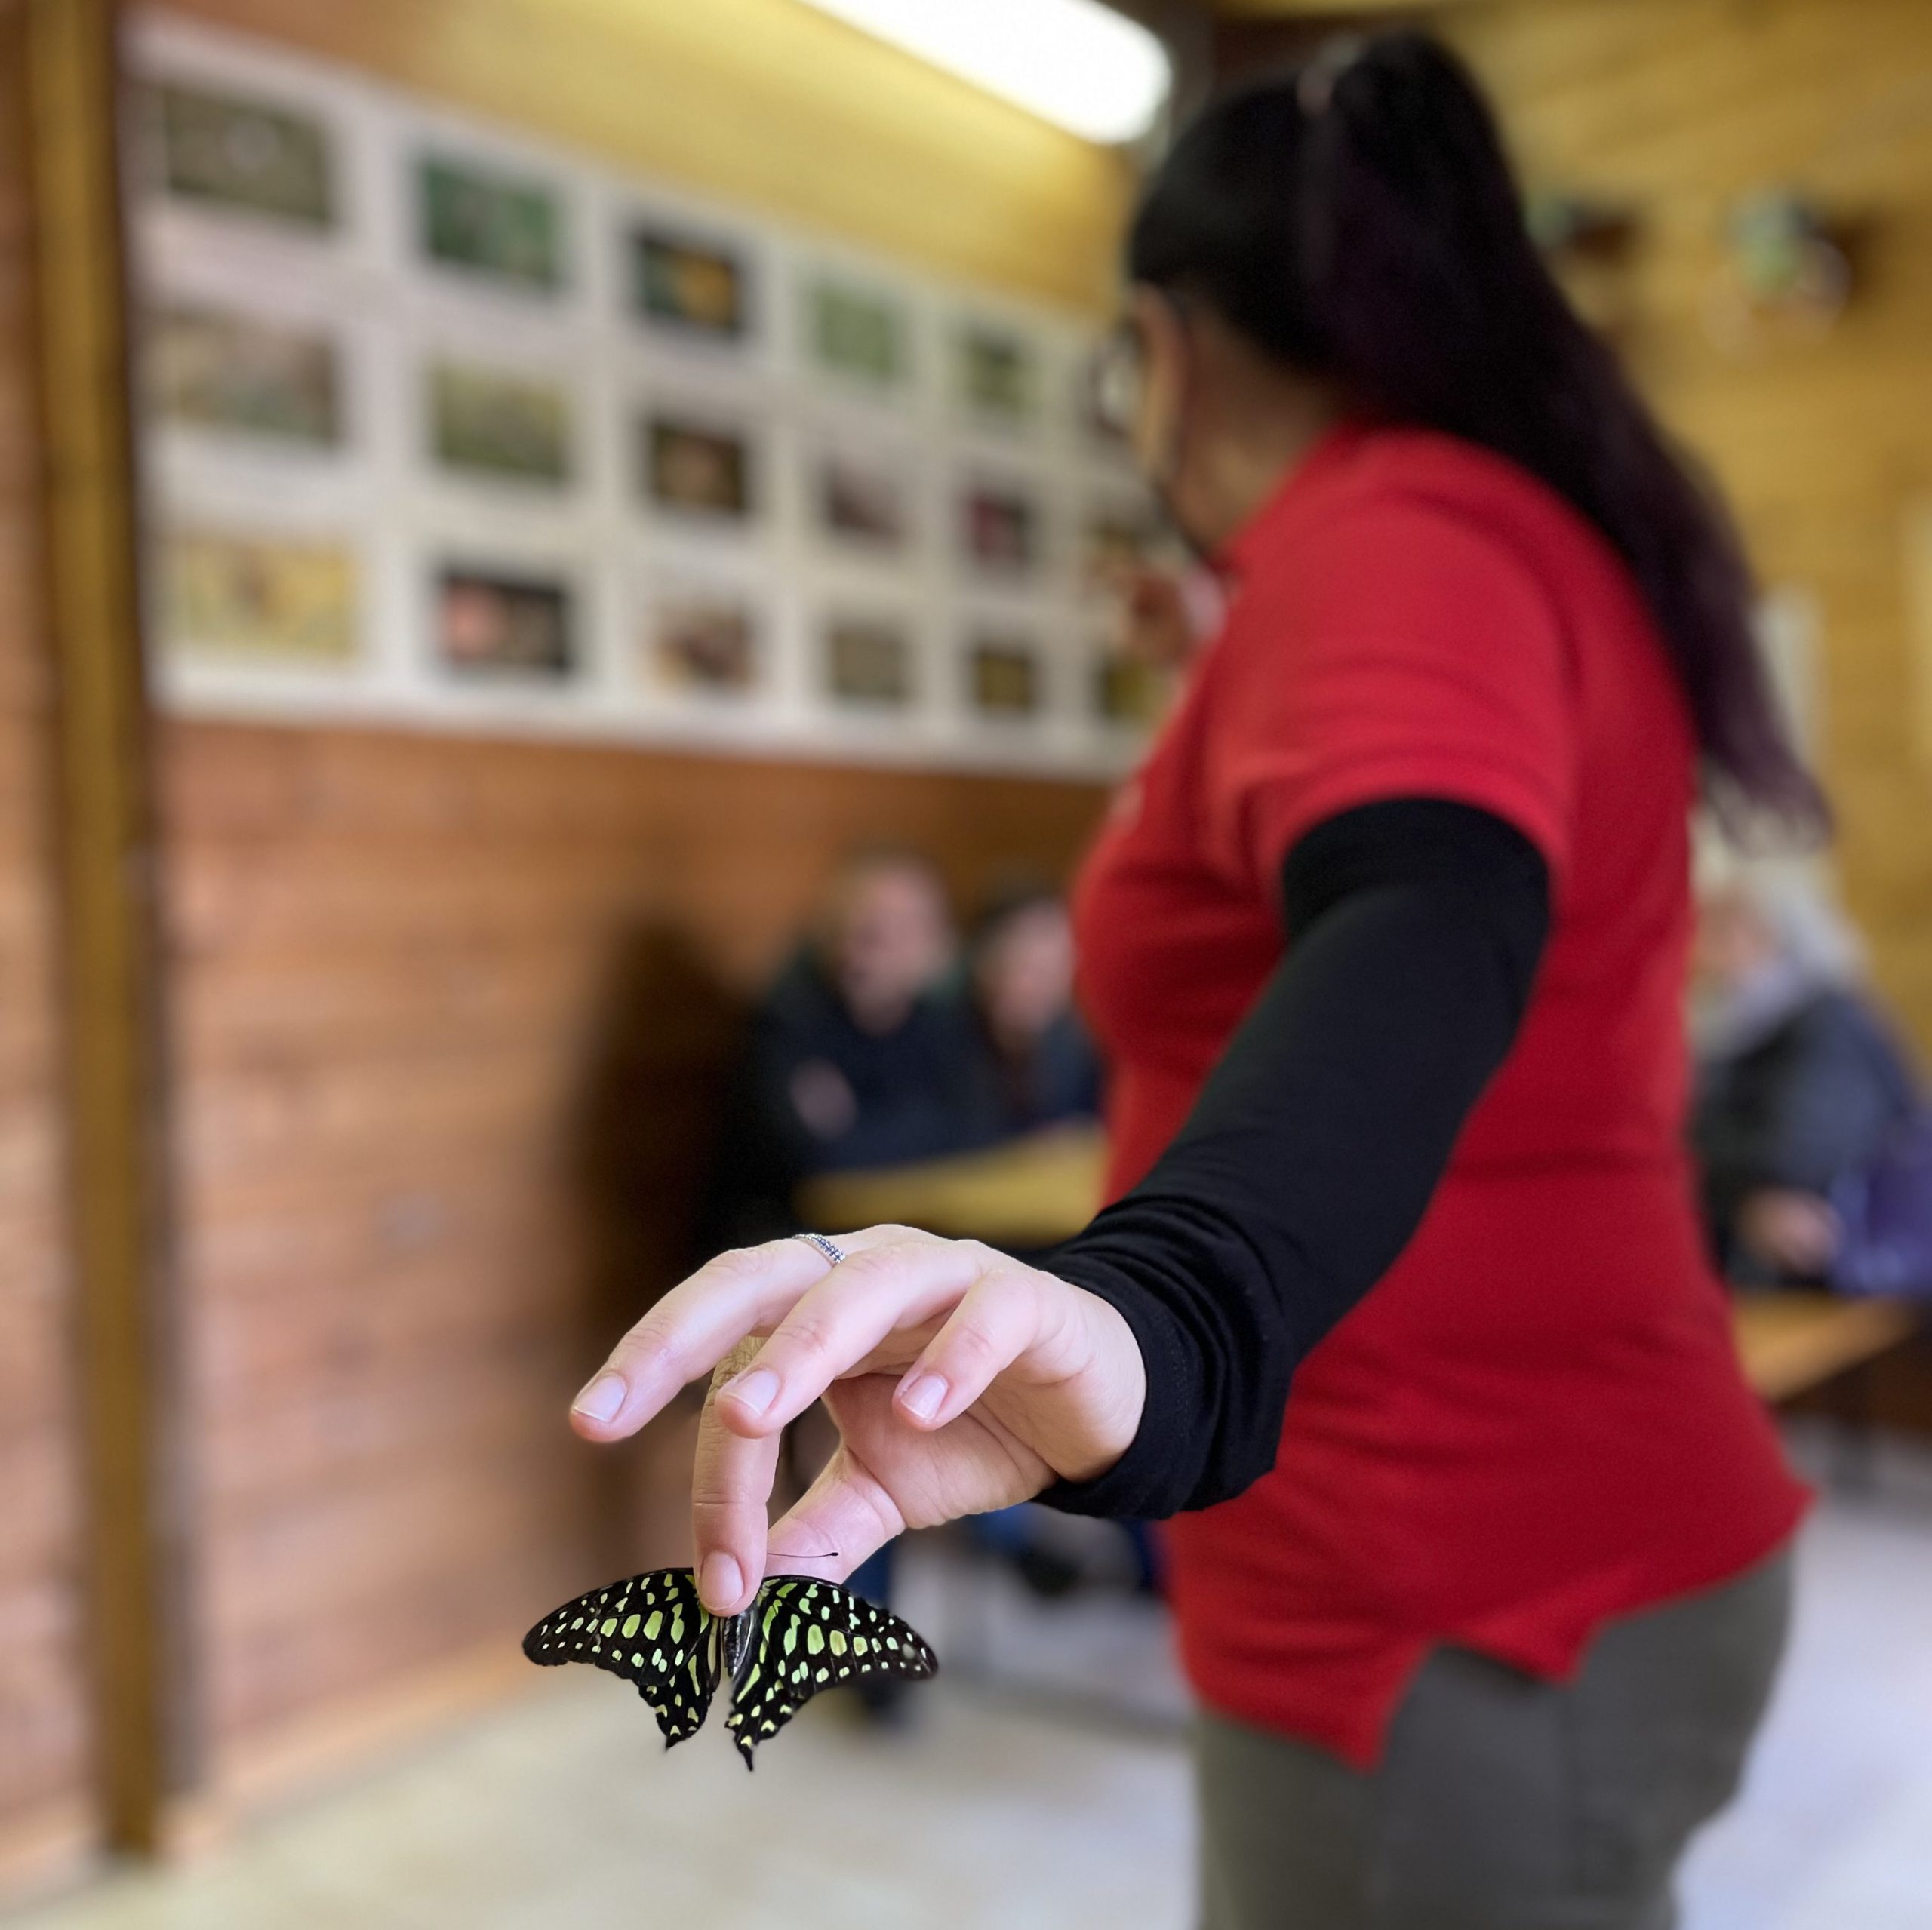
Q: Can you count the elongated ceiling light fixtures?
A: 1